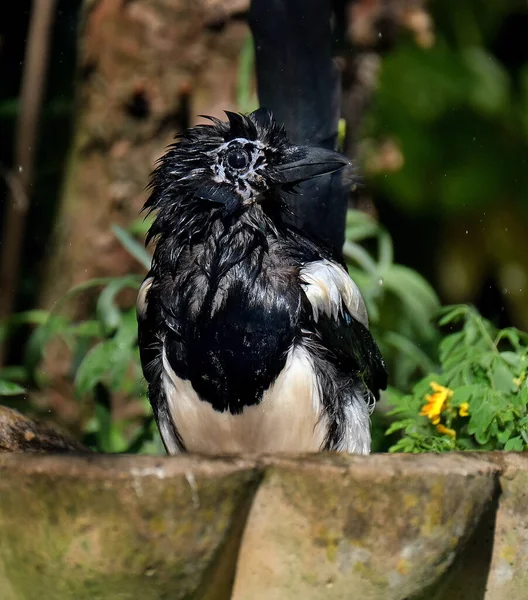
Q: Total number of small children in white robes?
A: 0